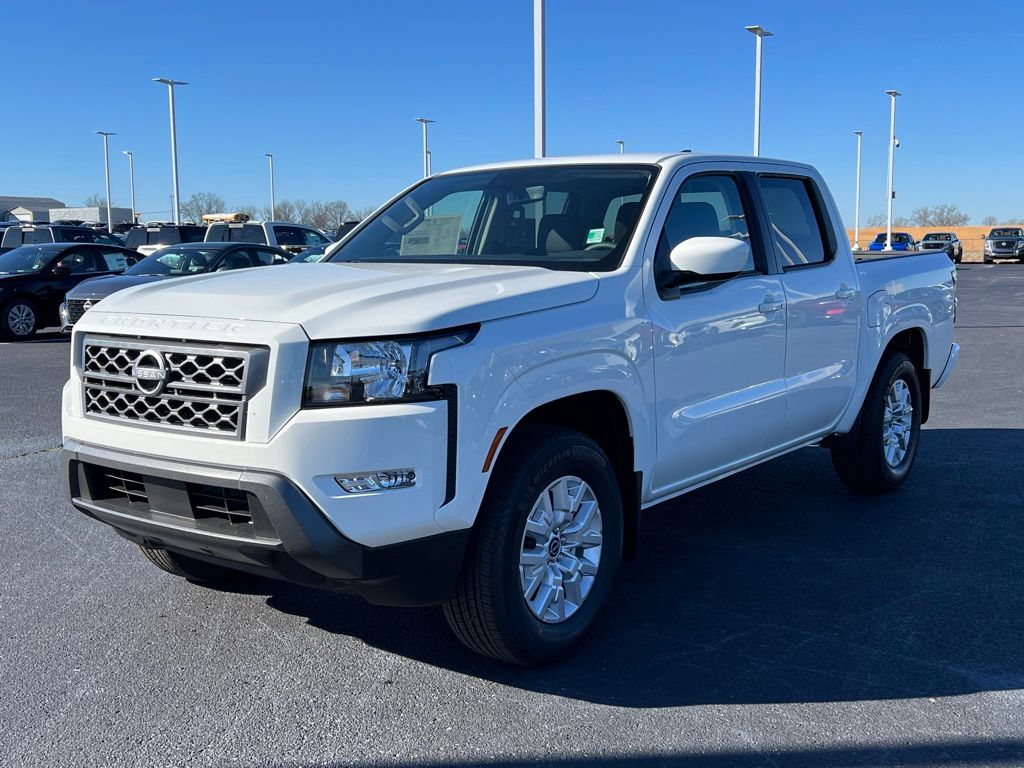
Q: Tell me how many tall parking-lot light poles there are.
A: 11